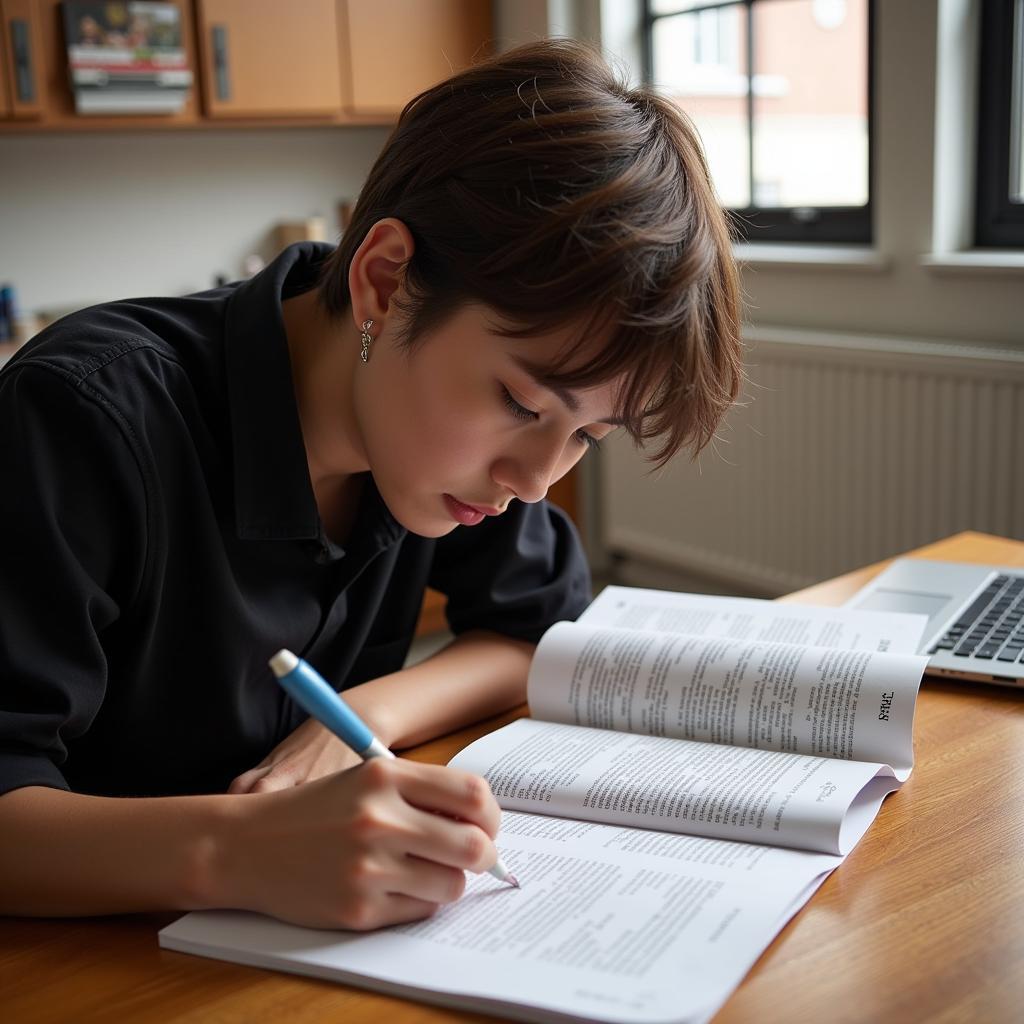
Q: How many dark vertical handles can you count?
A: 2